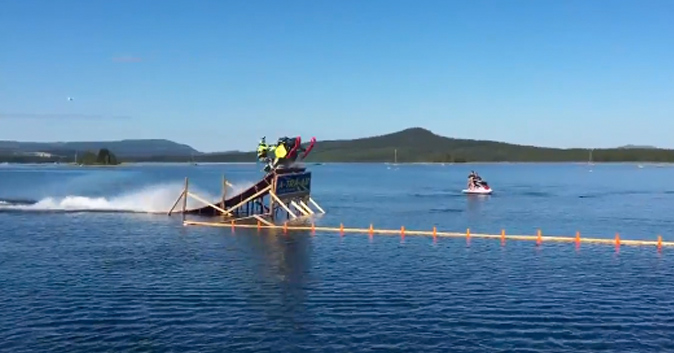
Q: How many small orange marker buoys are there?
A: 14